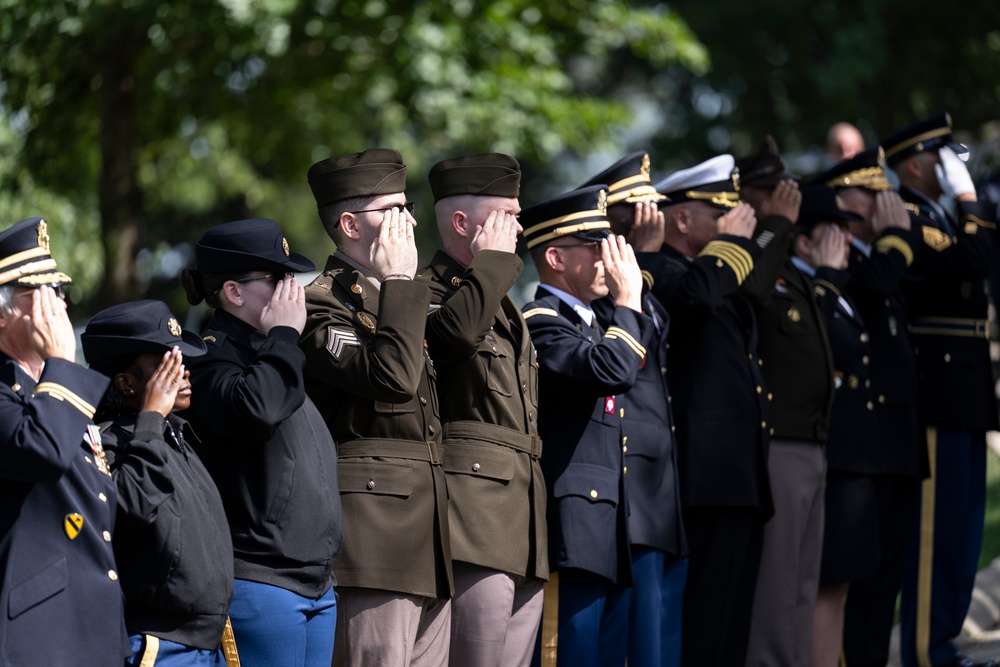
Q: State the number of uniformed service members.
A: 12